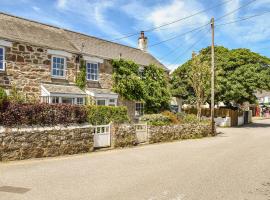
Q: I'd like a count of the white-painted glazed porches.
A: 2